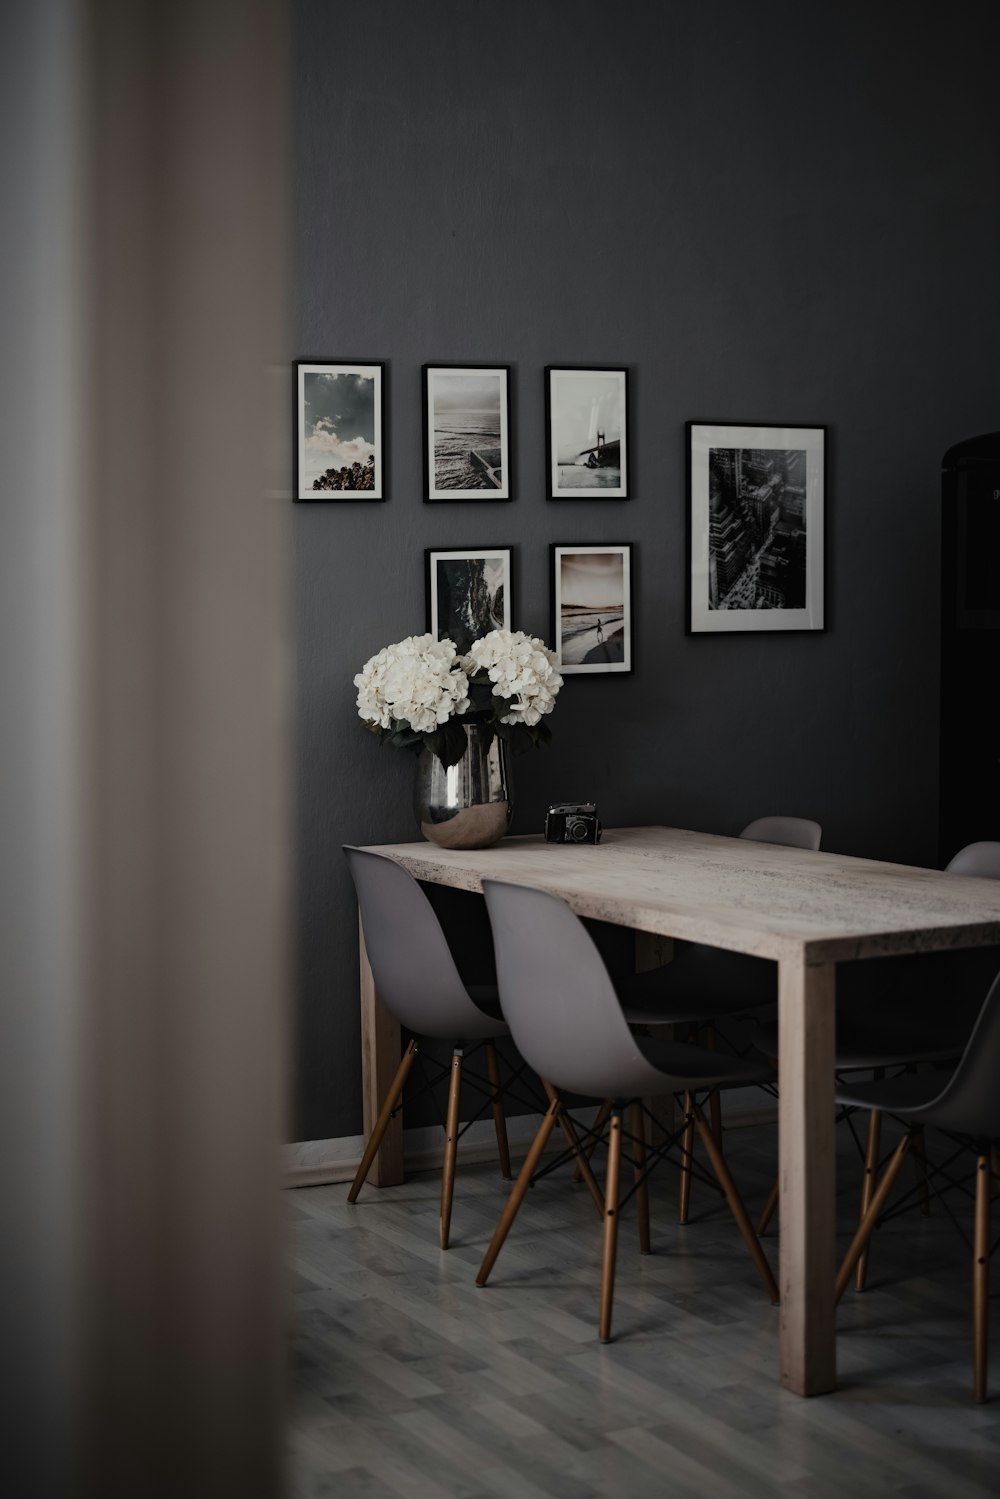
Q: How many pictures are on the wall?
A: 6